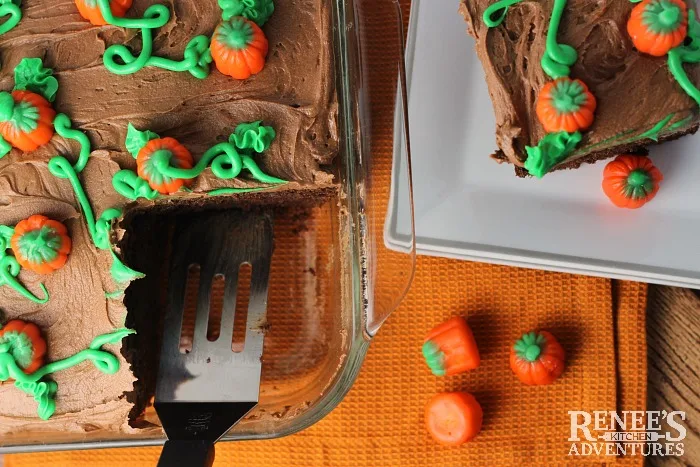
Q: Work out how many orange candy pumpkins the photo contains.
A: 12